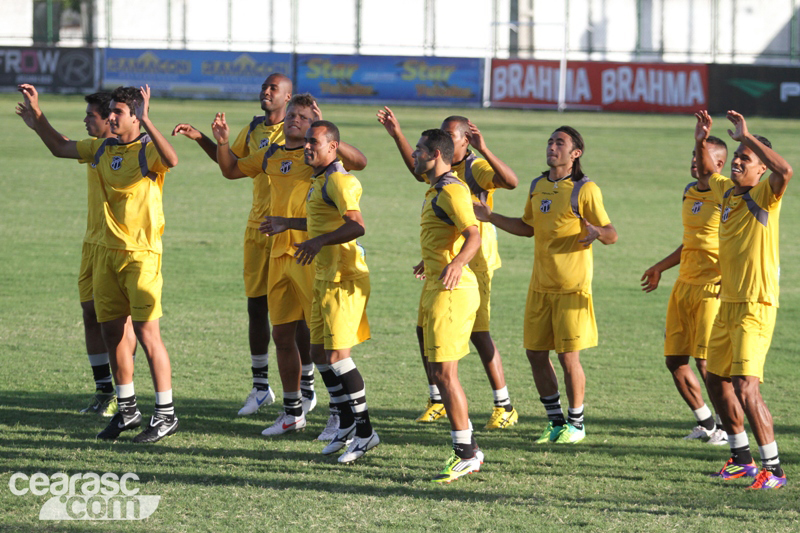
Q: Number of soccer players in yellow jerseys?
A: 10